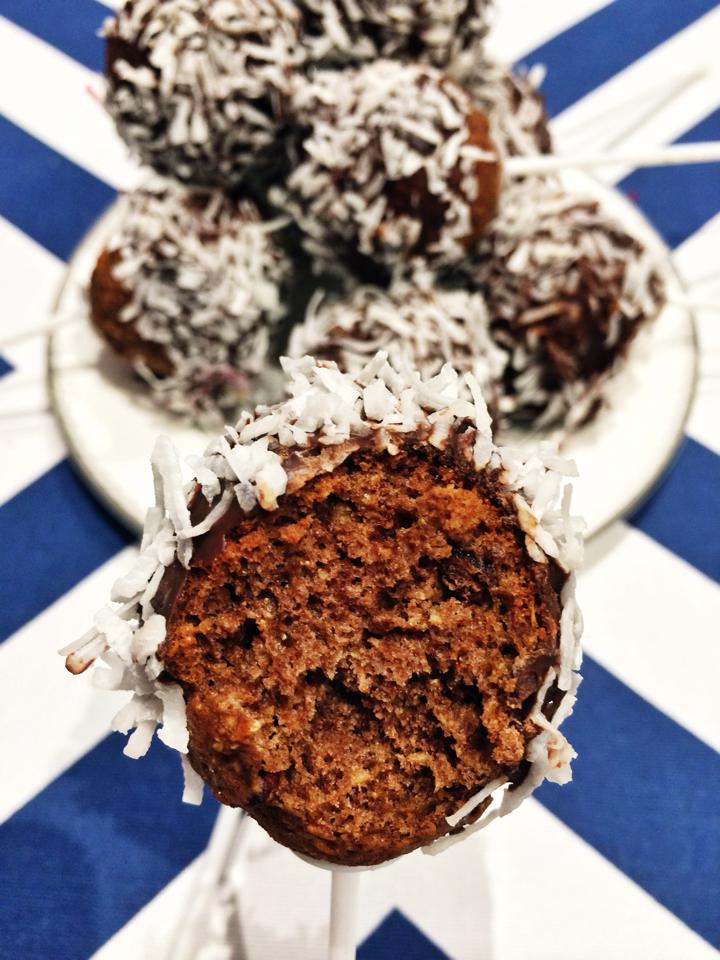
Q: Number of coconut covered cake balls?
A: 8